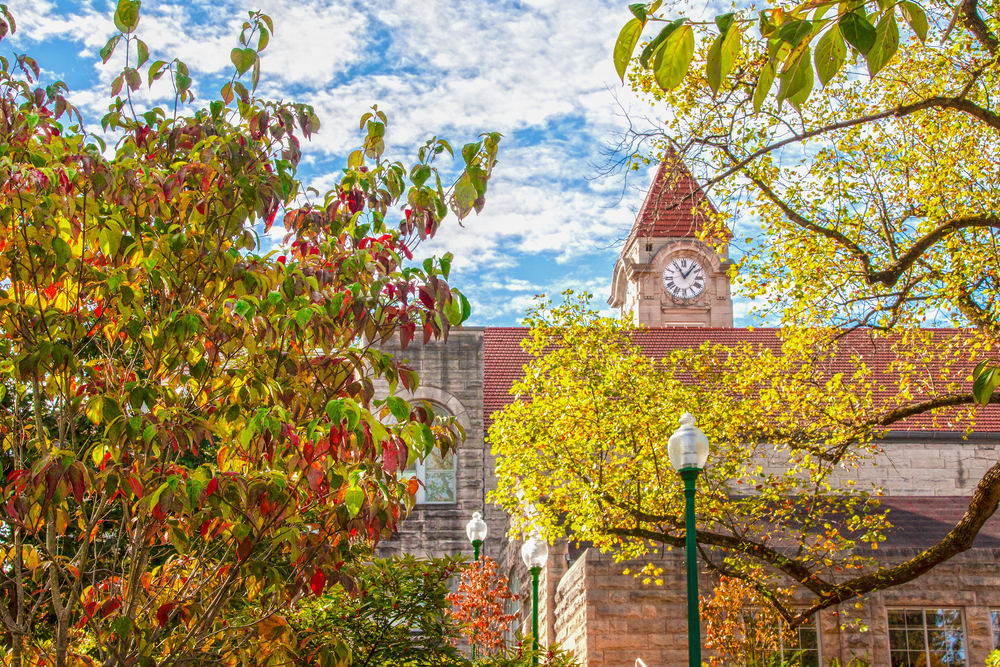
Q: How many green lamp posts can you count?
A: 3